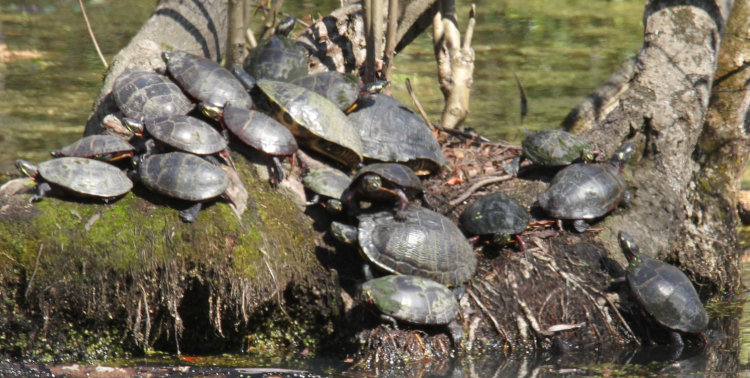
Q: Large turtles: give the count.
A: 3